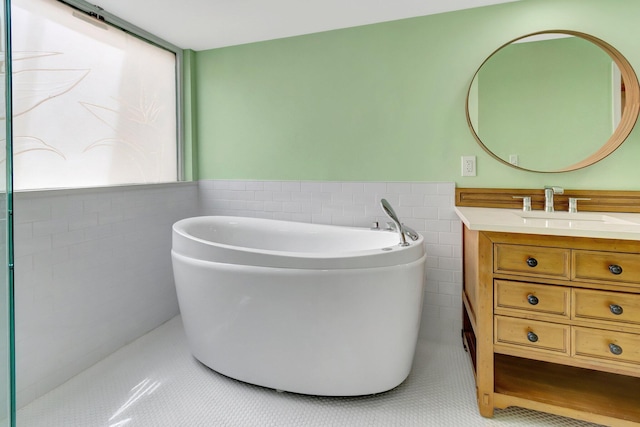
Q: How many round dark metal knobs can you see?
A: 6